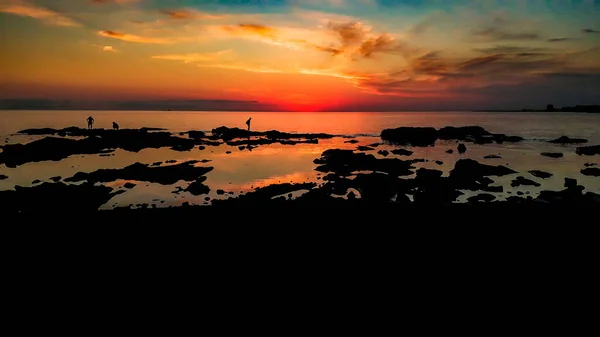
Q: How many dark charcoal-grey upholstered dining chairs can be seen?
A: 0